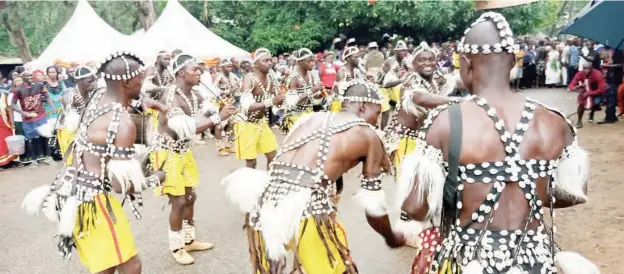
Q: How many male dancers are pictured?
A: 12